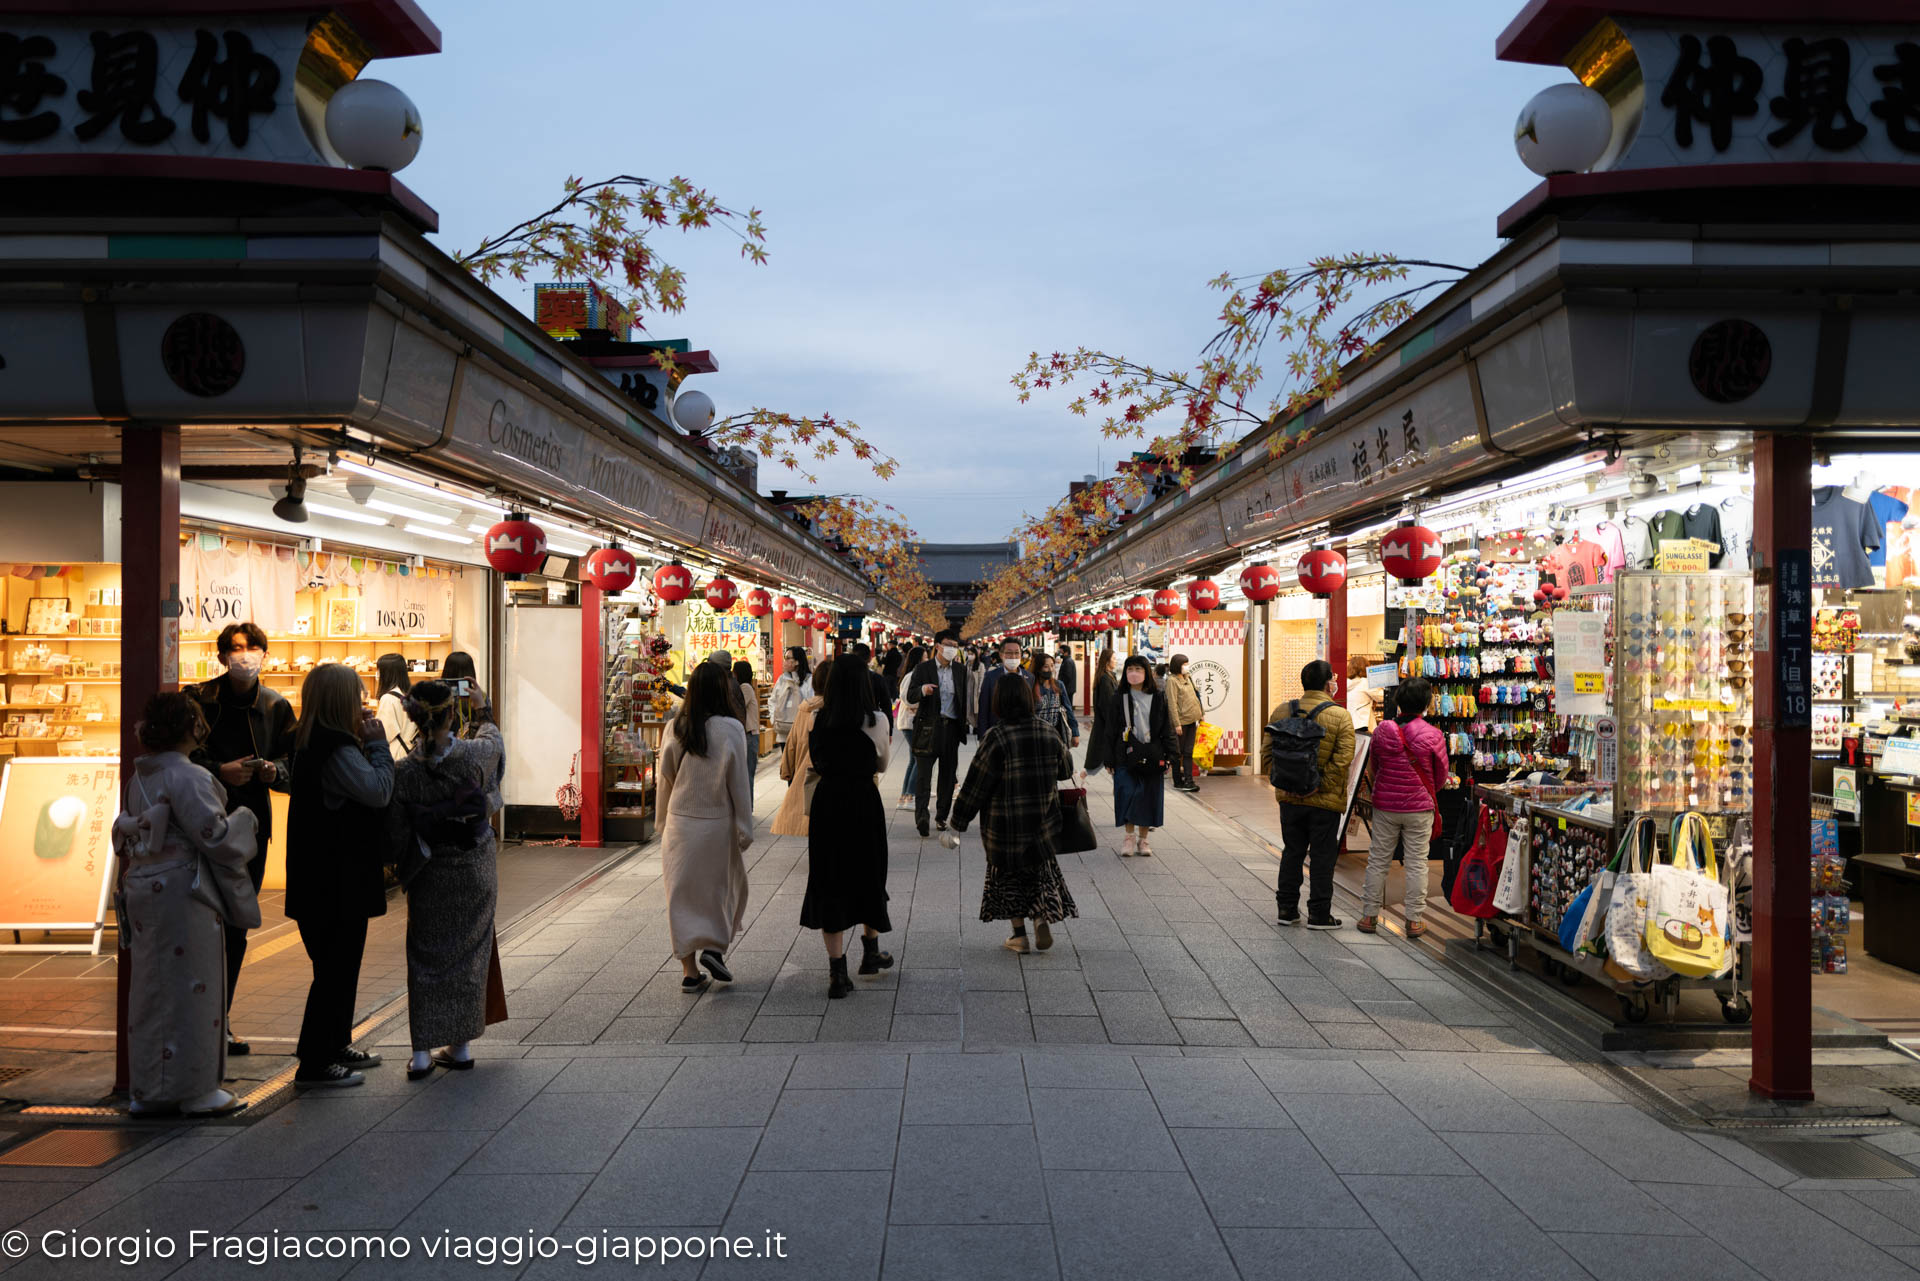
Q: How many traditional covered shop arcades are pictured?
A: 2